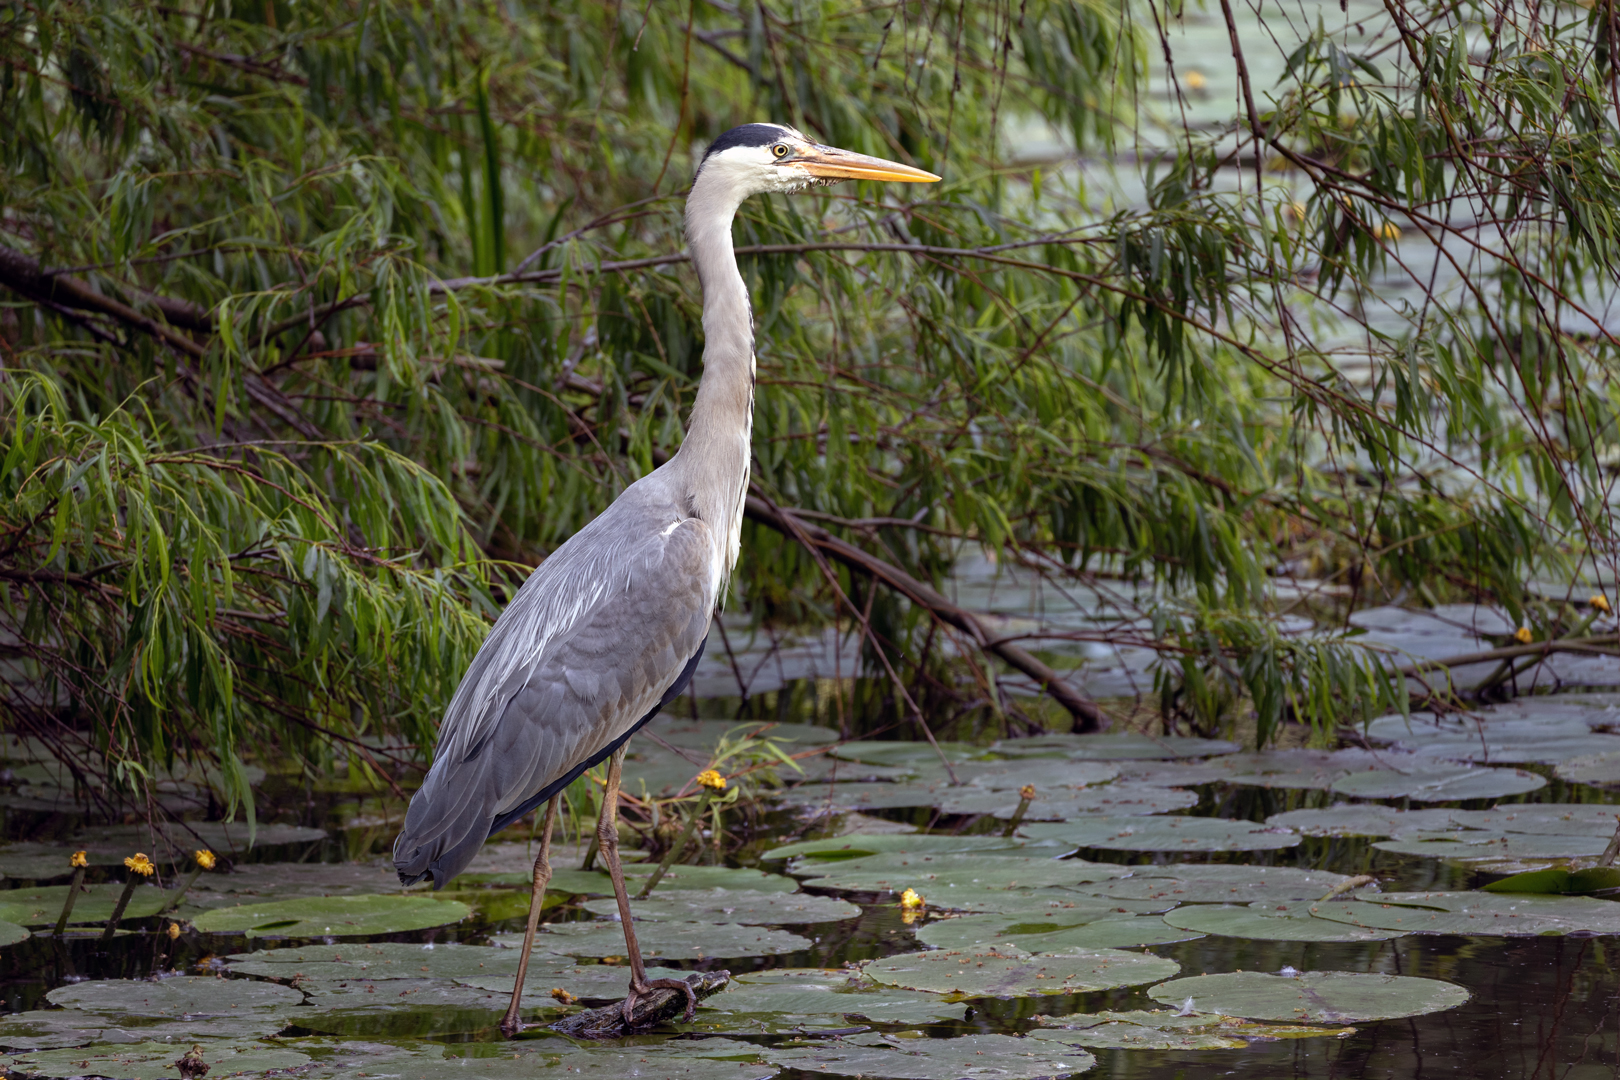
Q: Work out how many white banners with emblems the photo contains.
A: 0